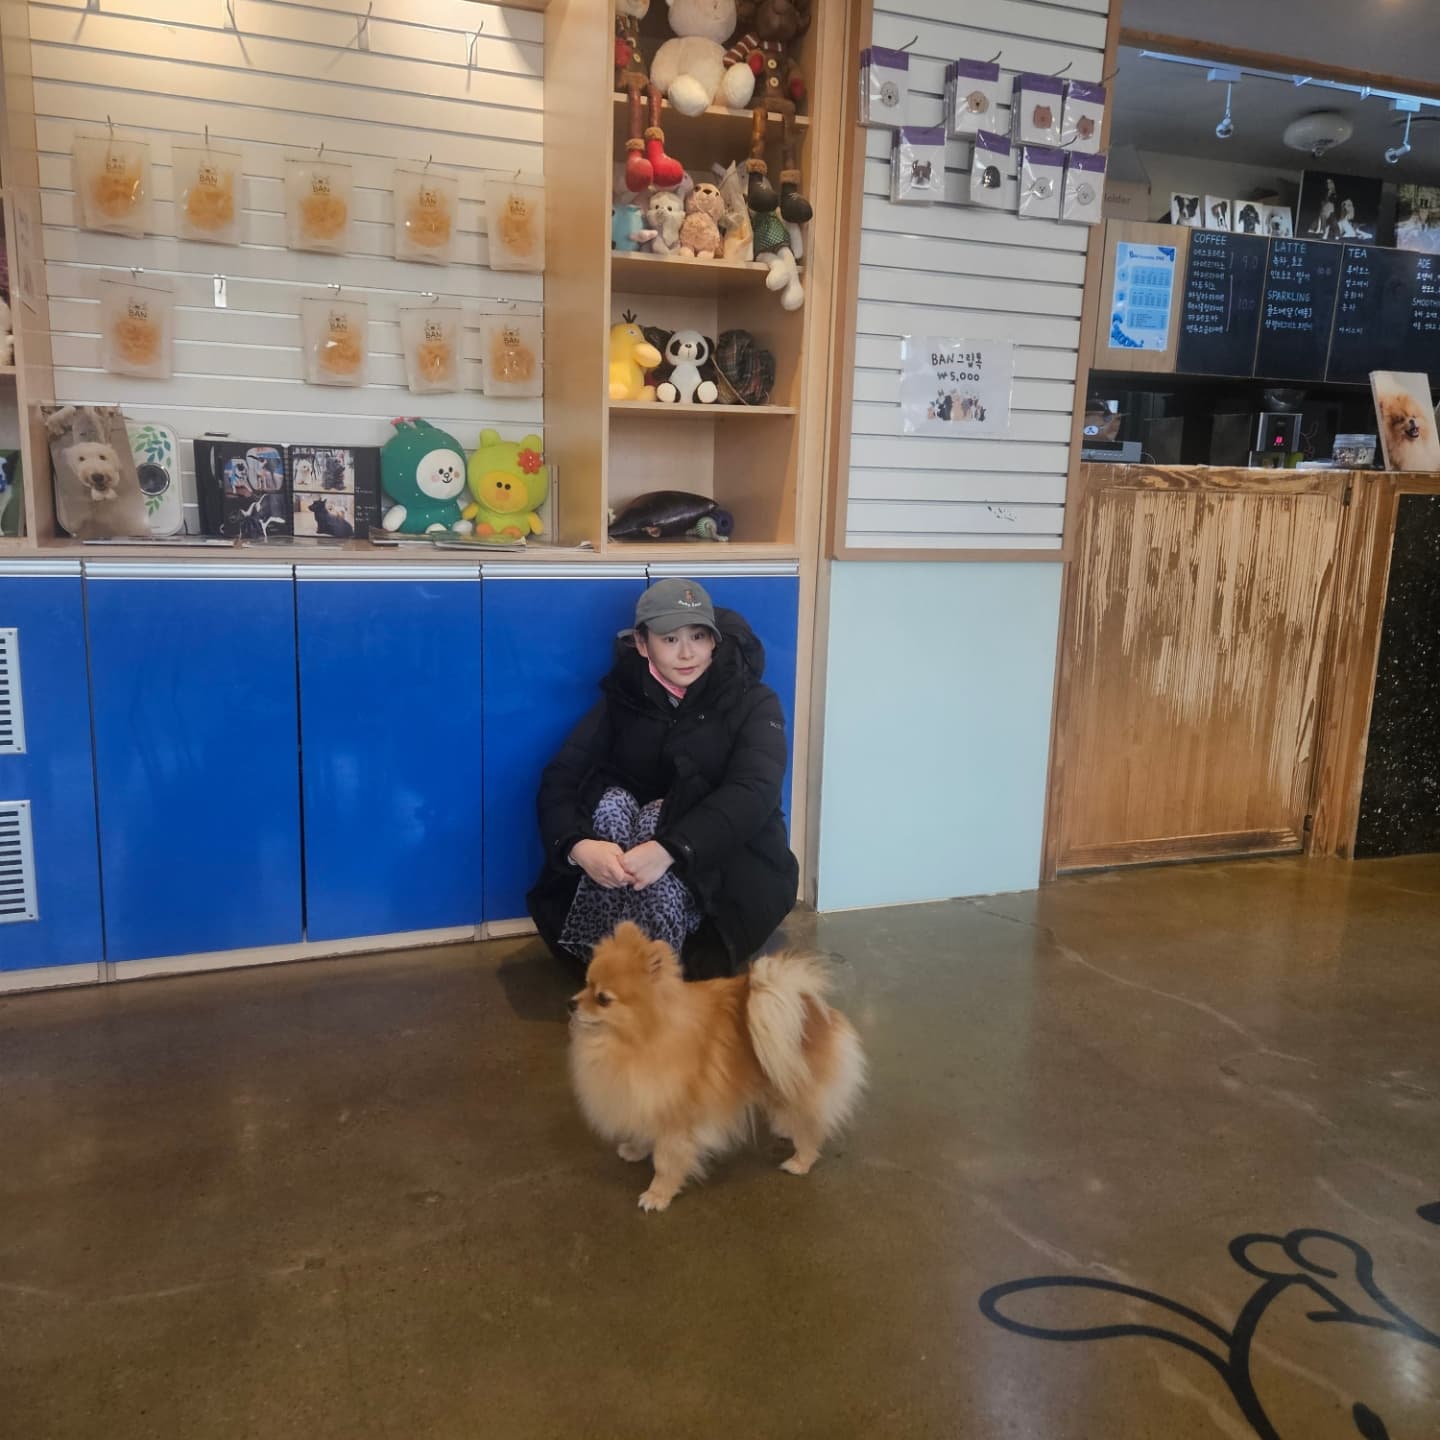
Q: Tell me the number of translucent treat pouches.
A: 9